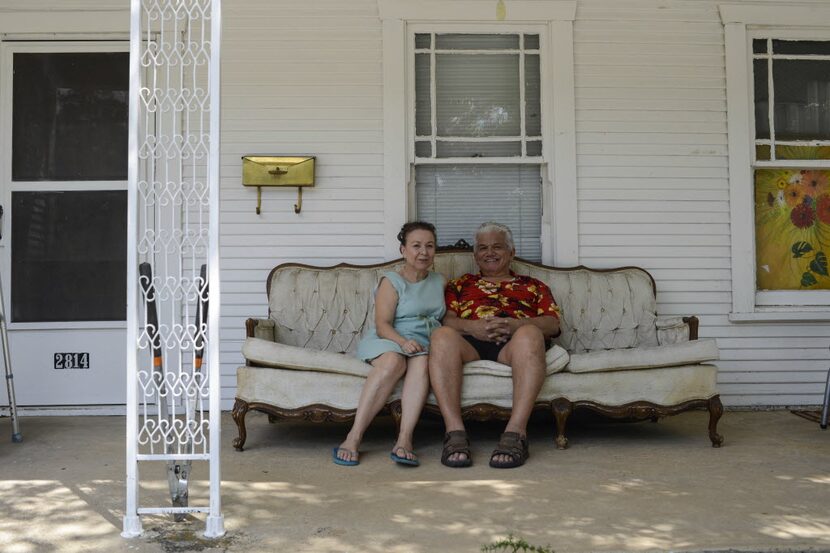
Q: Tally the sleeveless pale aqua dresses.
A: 1